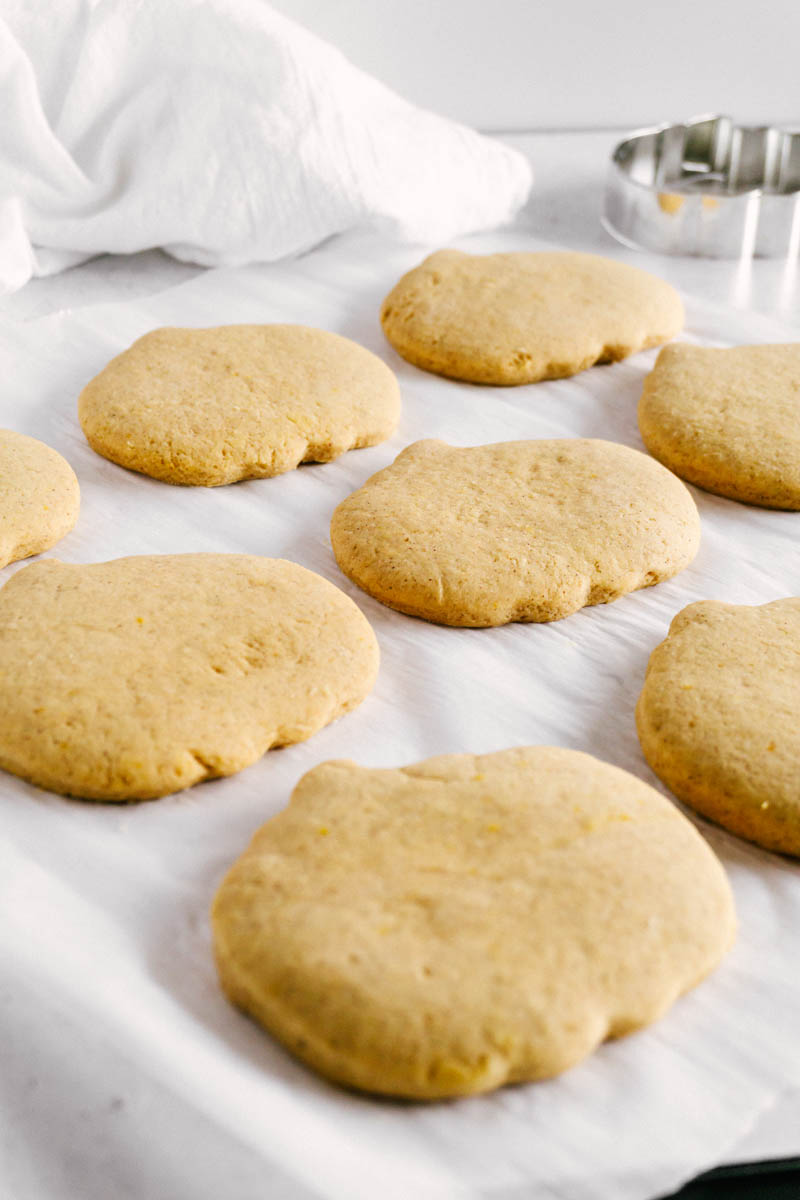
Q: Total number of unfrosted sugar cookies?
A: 8